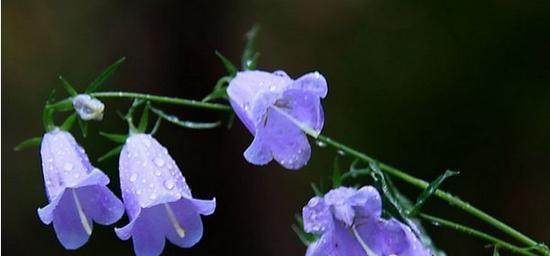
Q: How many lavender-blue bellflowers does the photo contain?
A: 4